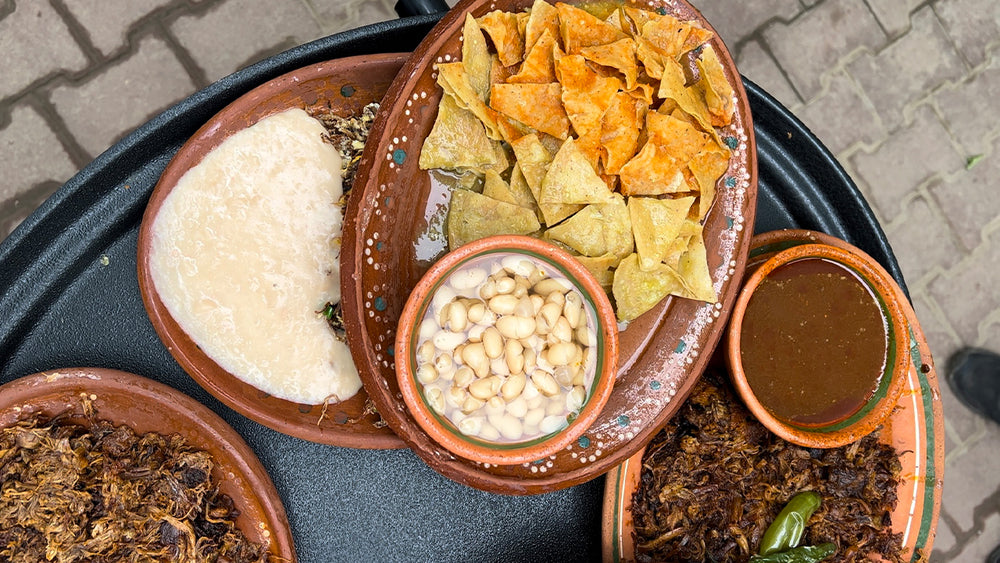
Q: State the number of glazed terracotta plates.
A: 4